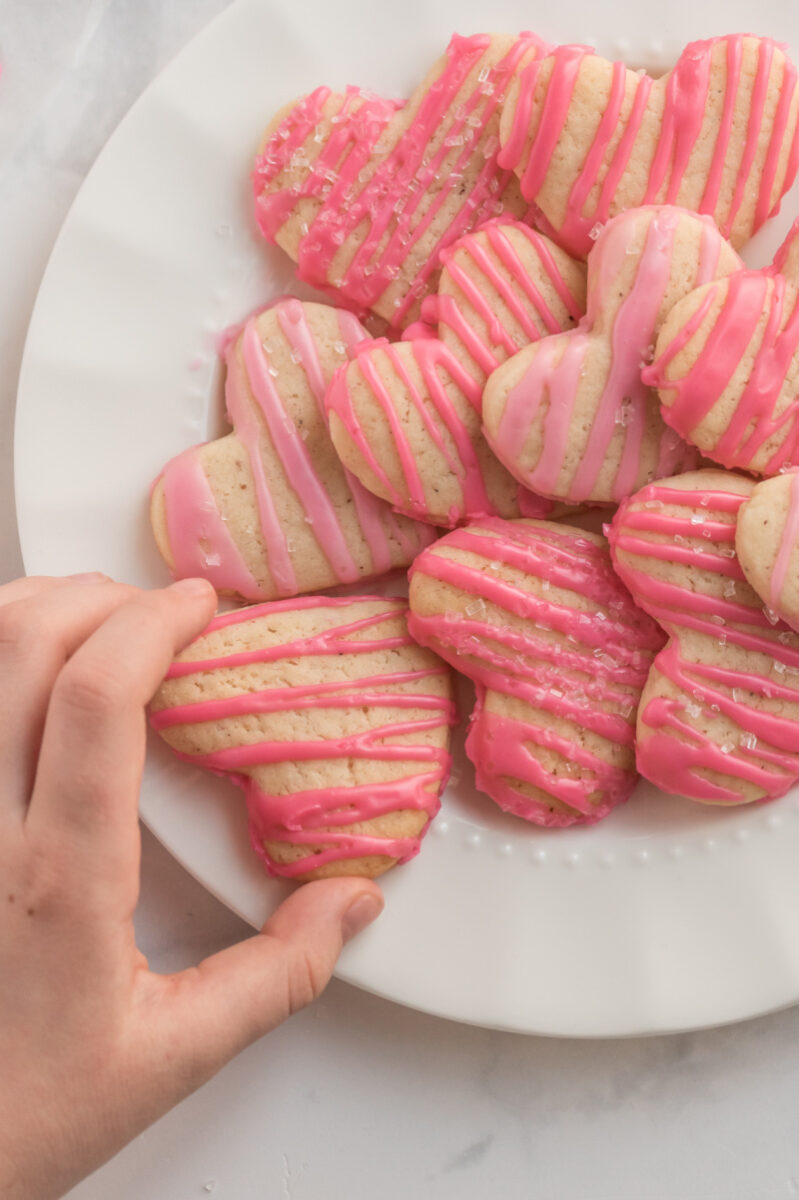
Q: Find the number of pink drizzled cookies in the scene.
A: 10